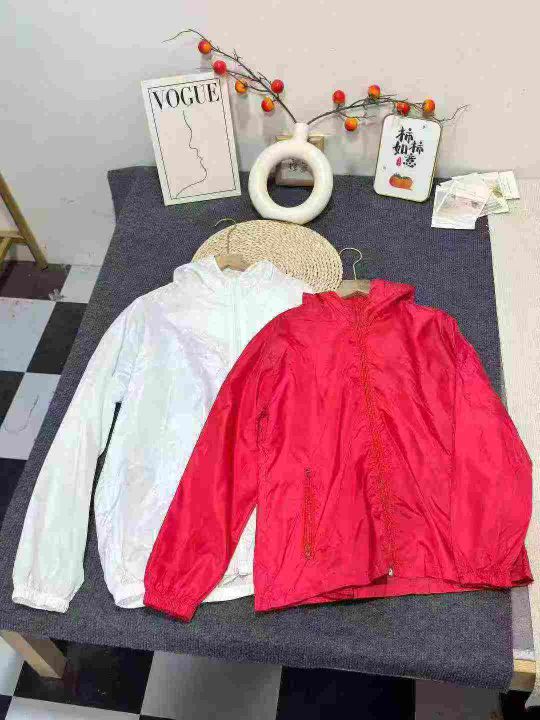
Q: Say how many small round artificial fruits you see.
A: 10